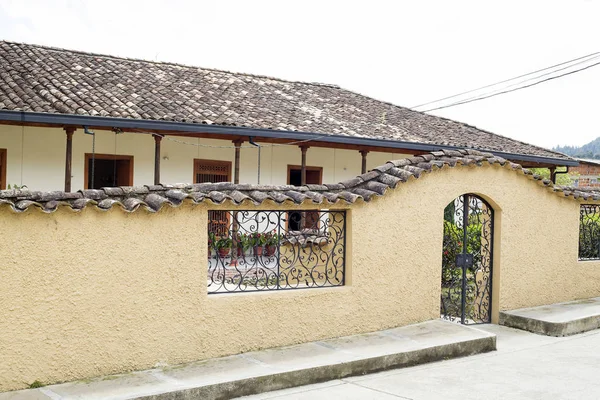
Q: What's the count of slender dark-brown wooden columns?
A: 6